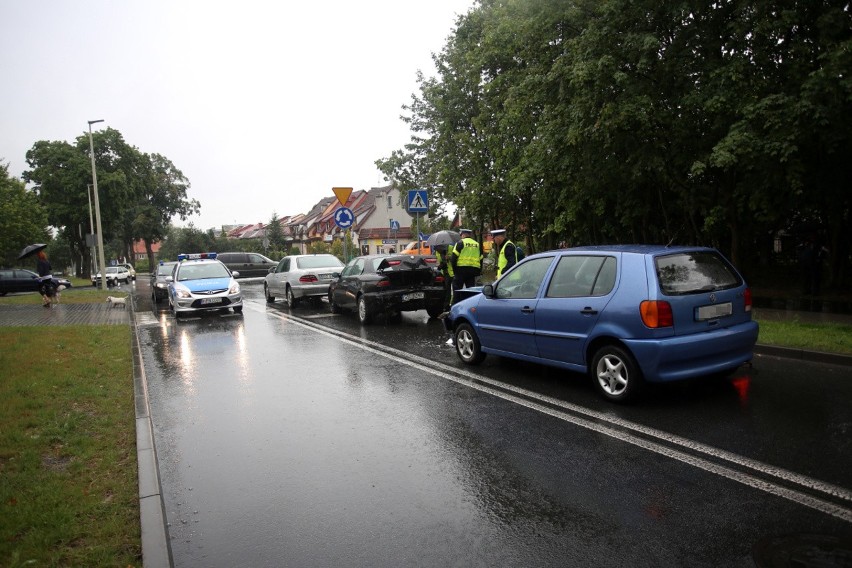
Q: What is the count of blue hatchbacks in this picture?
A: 1